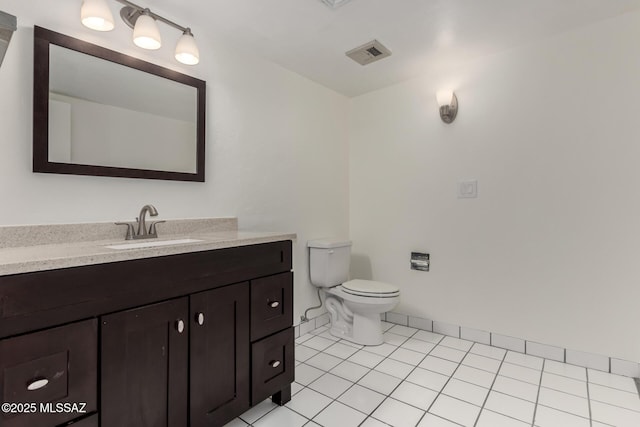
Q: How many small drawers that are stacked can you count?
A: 2